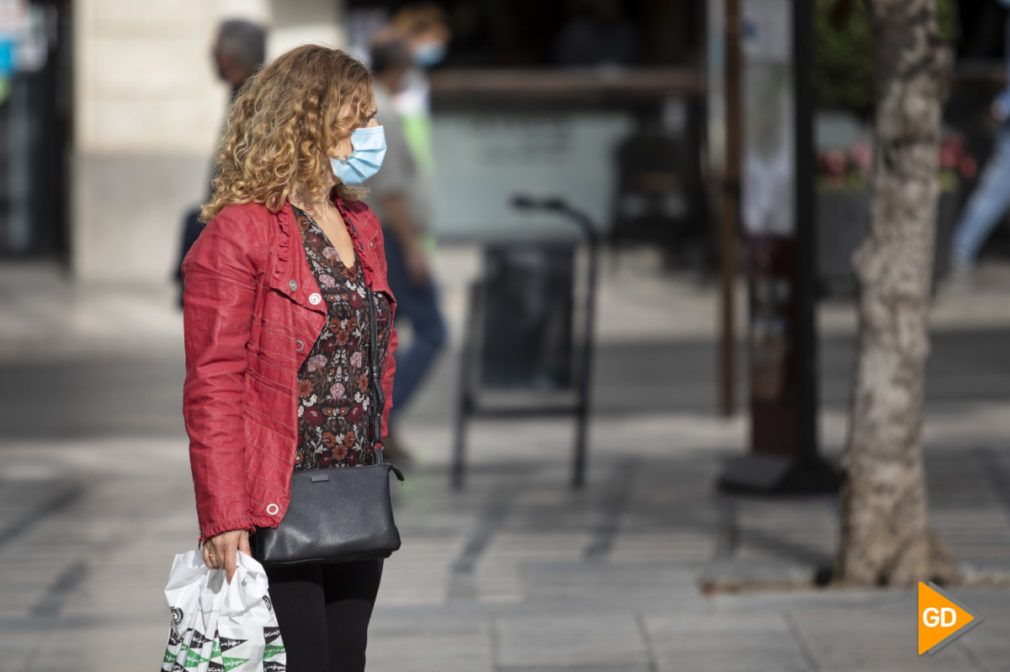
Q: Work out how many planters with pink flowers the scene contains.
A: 1